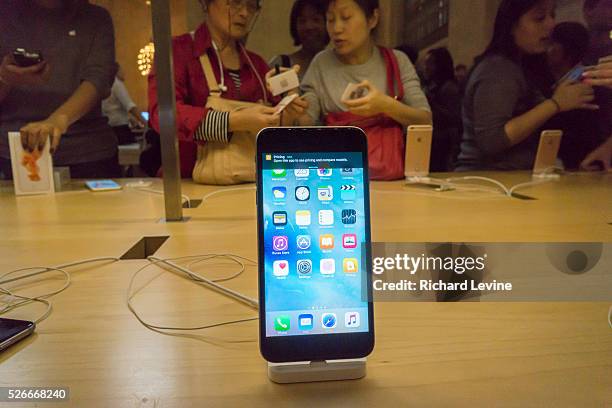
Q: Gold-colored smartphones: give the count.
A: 2